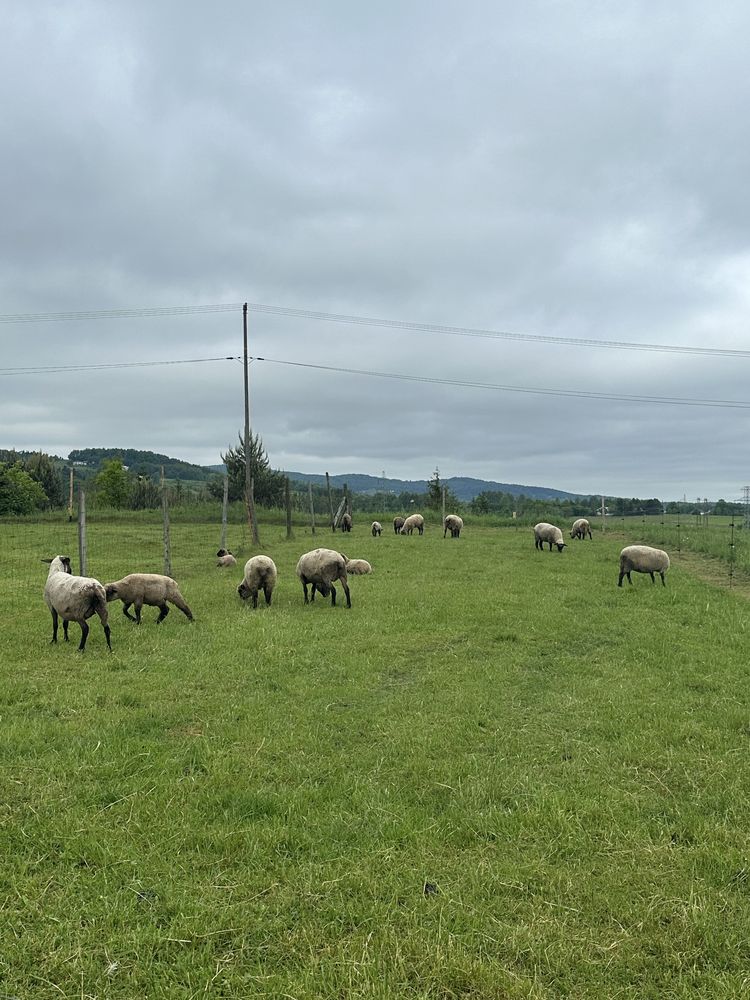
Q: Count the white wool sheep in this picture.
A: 14